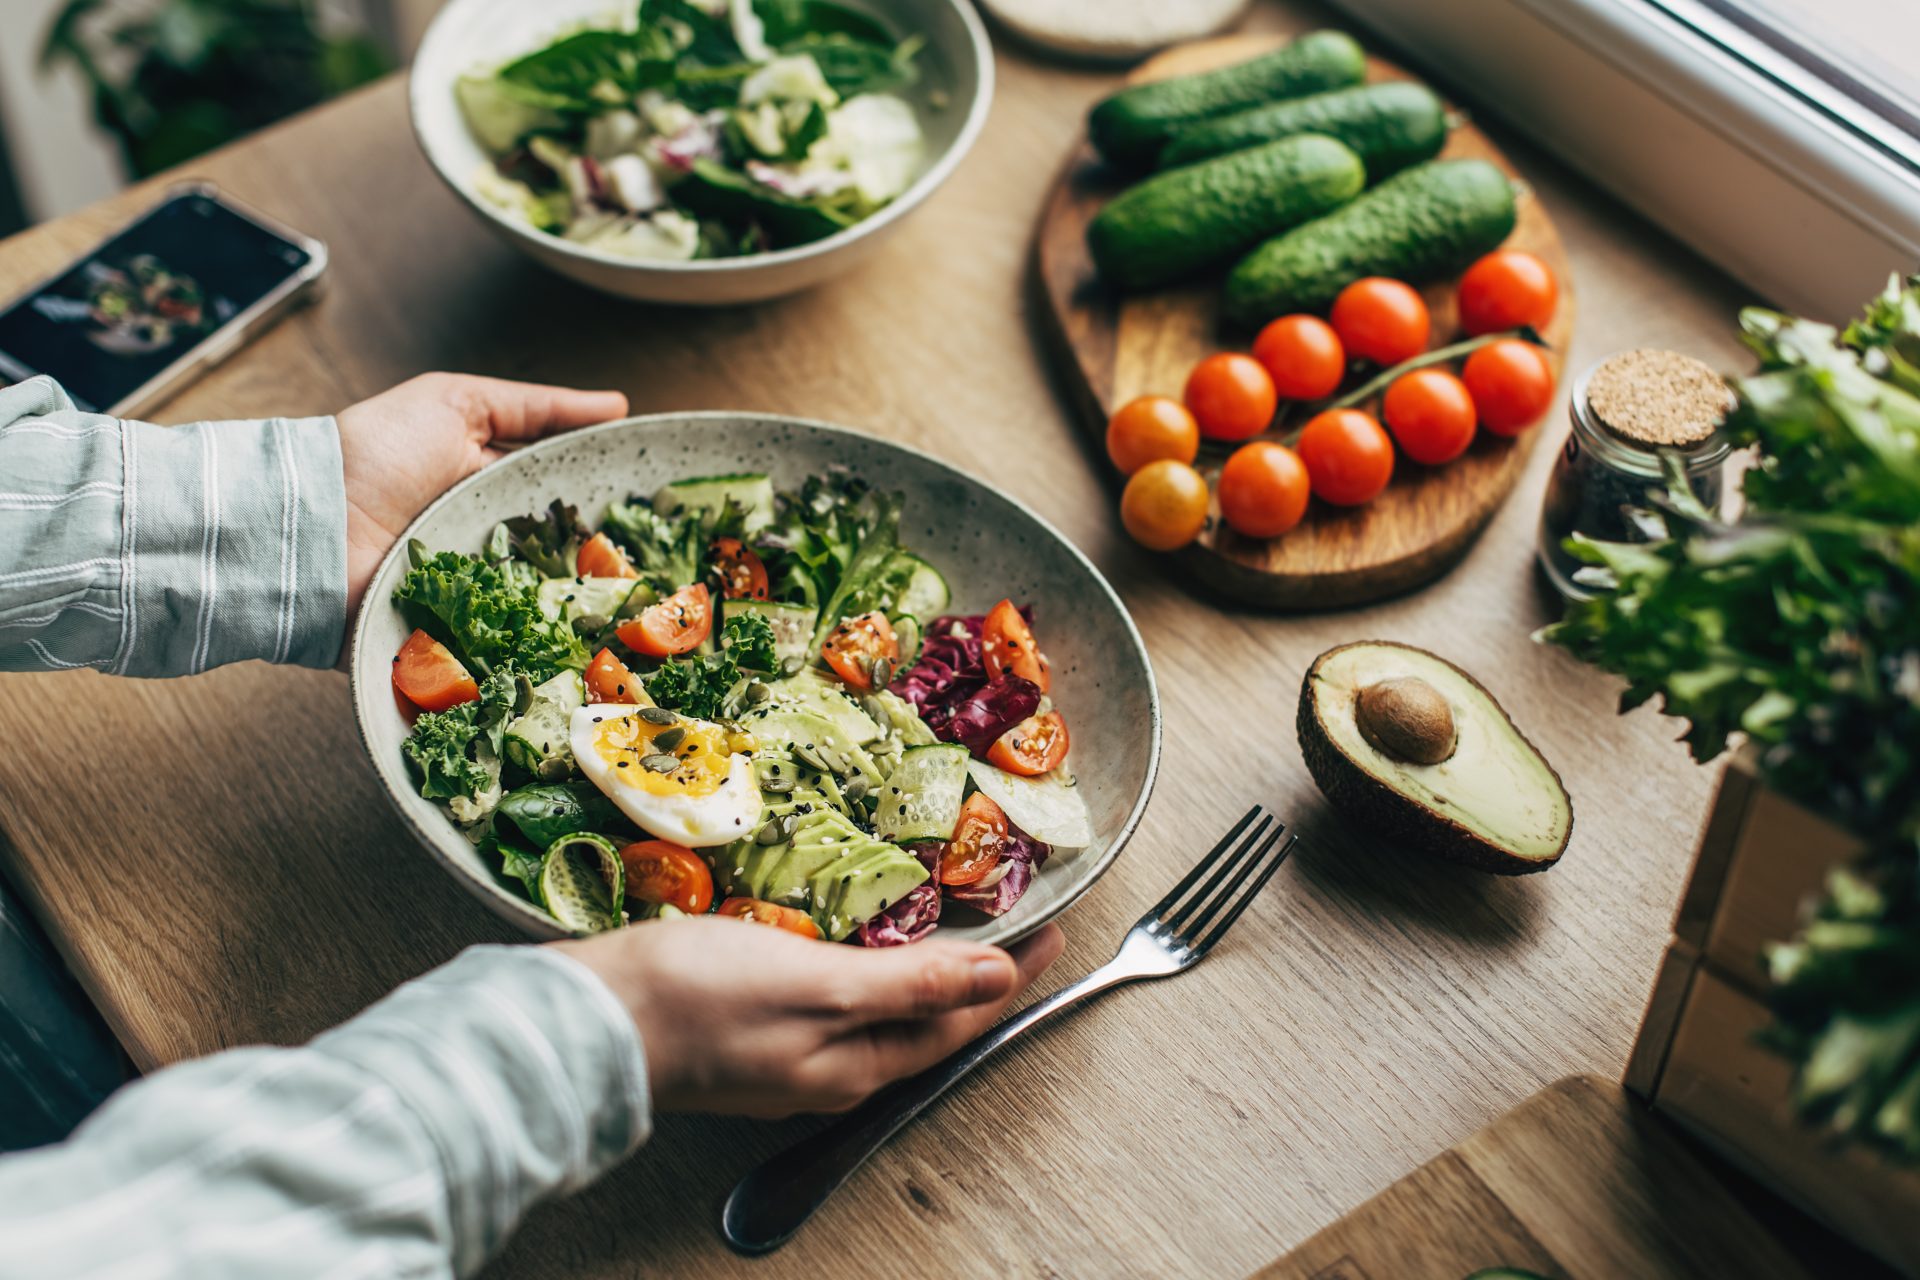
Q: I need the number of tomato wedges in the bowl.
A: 11